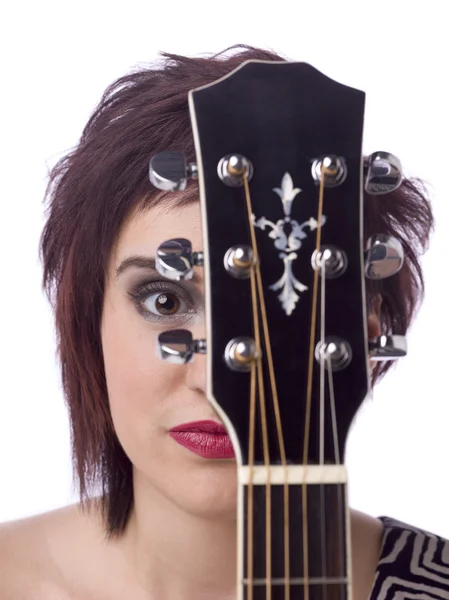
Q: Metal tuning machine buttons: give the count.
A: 6